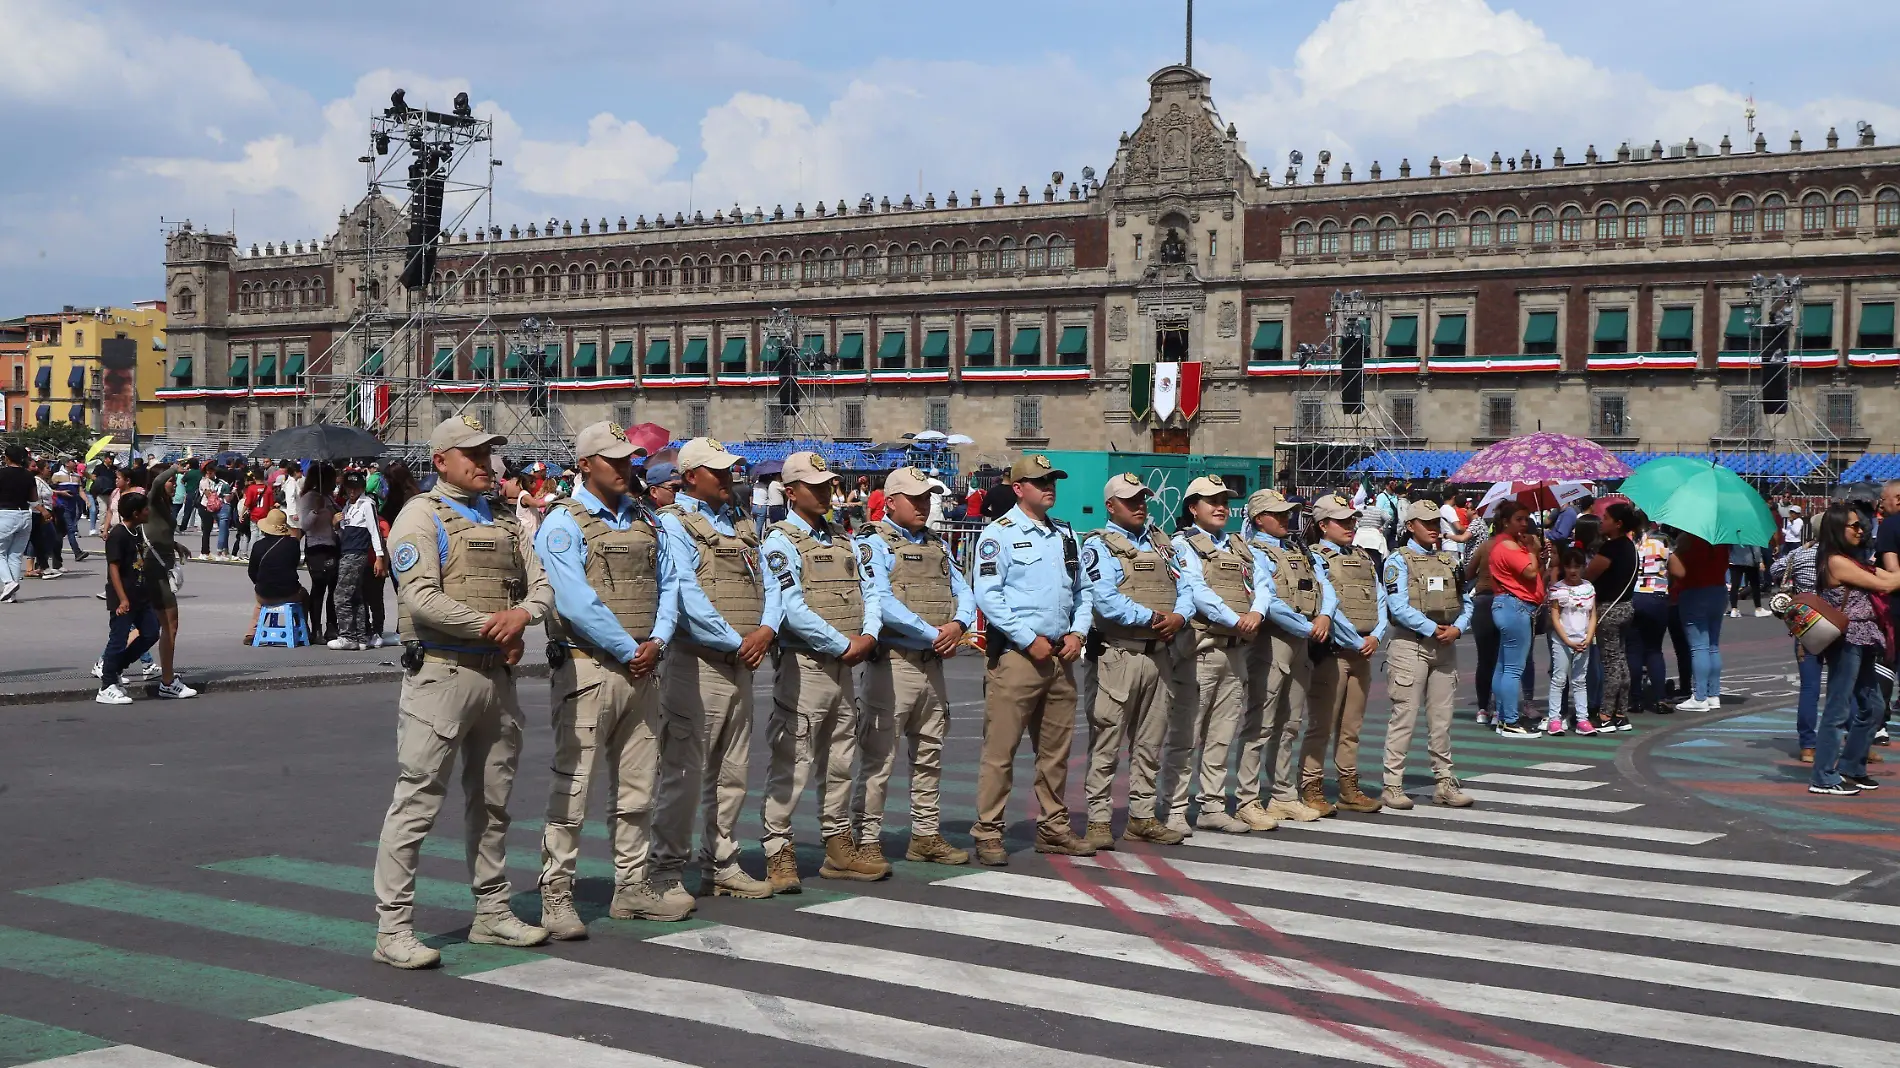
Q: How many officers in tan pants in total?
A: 11